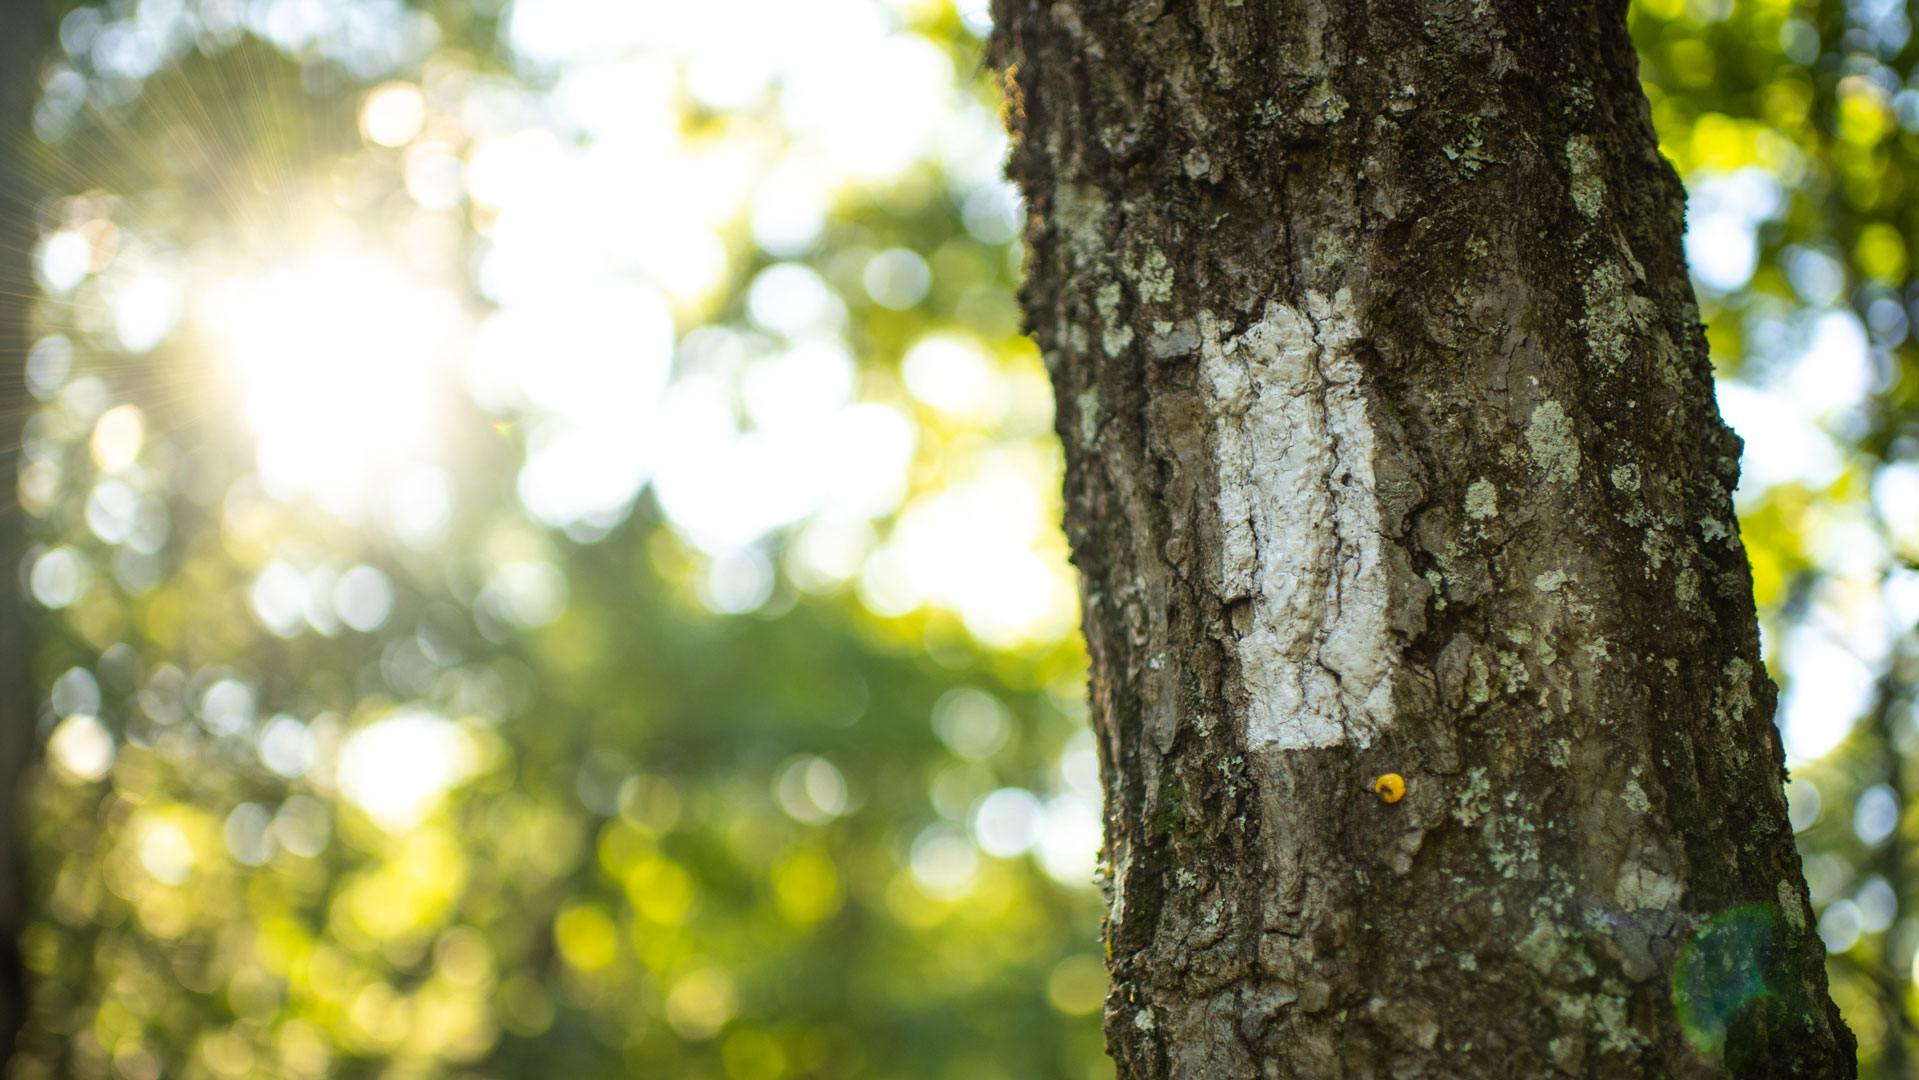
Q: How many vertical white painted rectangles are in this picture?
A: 1